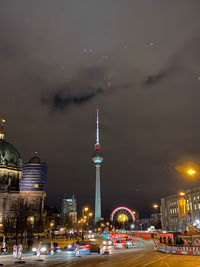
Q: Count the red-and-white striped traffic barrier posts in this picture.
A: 6